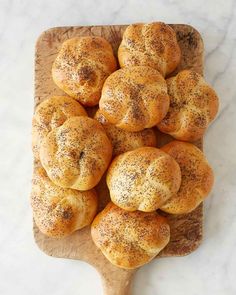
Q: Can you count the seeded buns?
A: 11